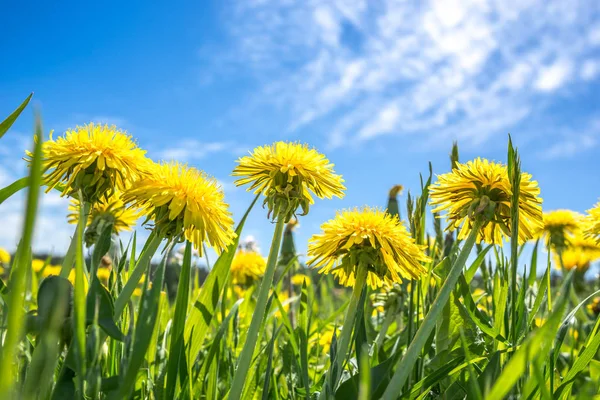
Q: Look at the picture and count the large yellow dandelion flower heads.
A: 5